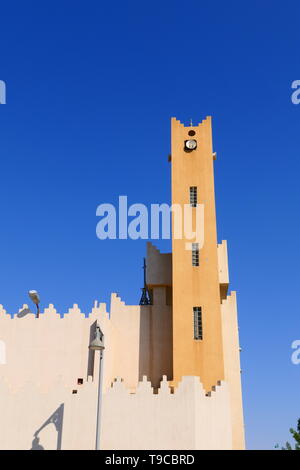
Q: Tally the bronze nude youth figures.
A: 0